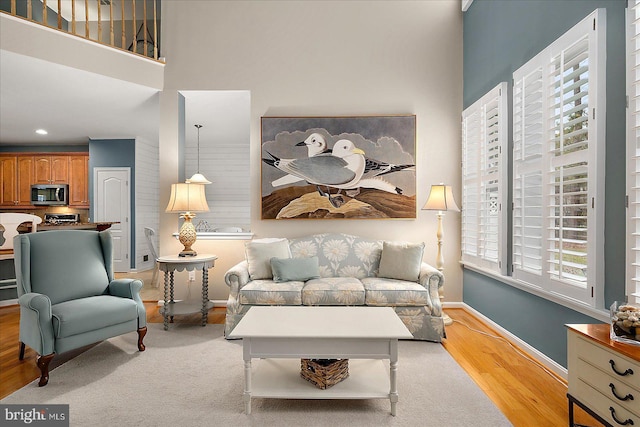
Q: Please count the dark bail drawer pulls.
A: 3